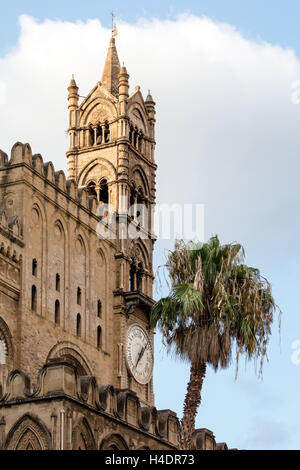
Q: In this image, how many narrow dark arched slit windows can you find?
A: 8